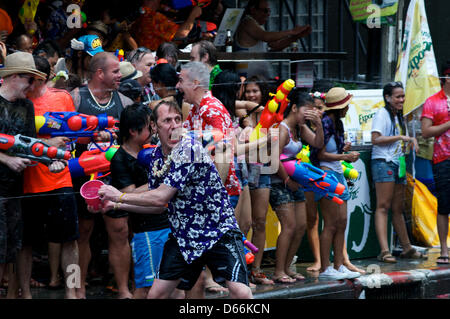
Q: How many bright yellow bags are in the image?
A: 1